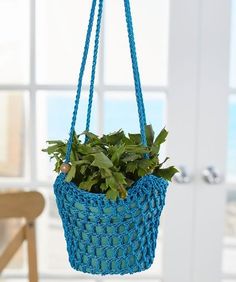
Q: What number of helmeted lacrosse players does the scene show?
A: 0